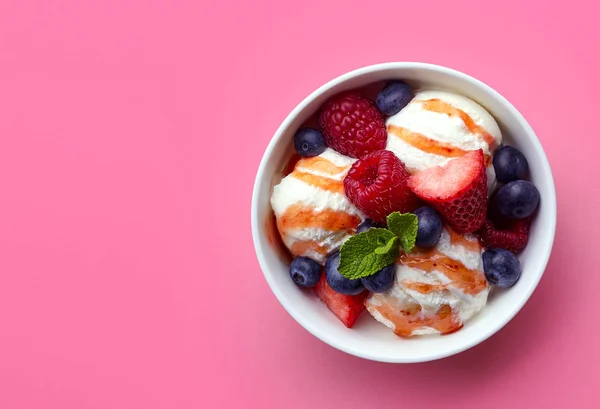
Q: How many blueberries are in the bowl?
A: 10